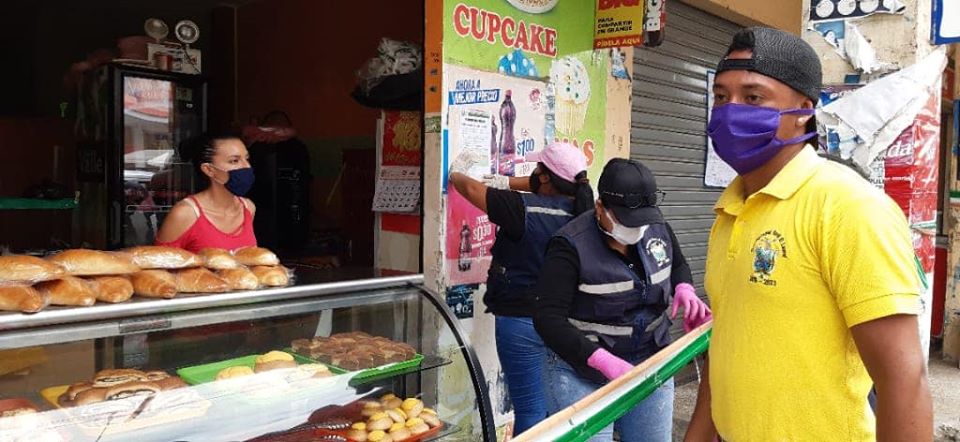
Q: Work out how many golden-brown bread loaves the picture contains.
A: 12